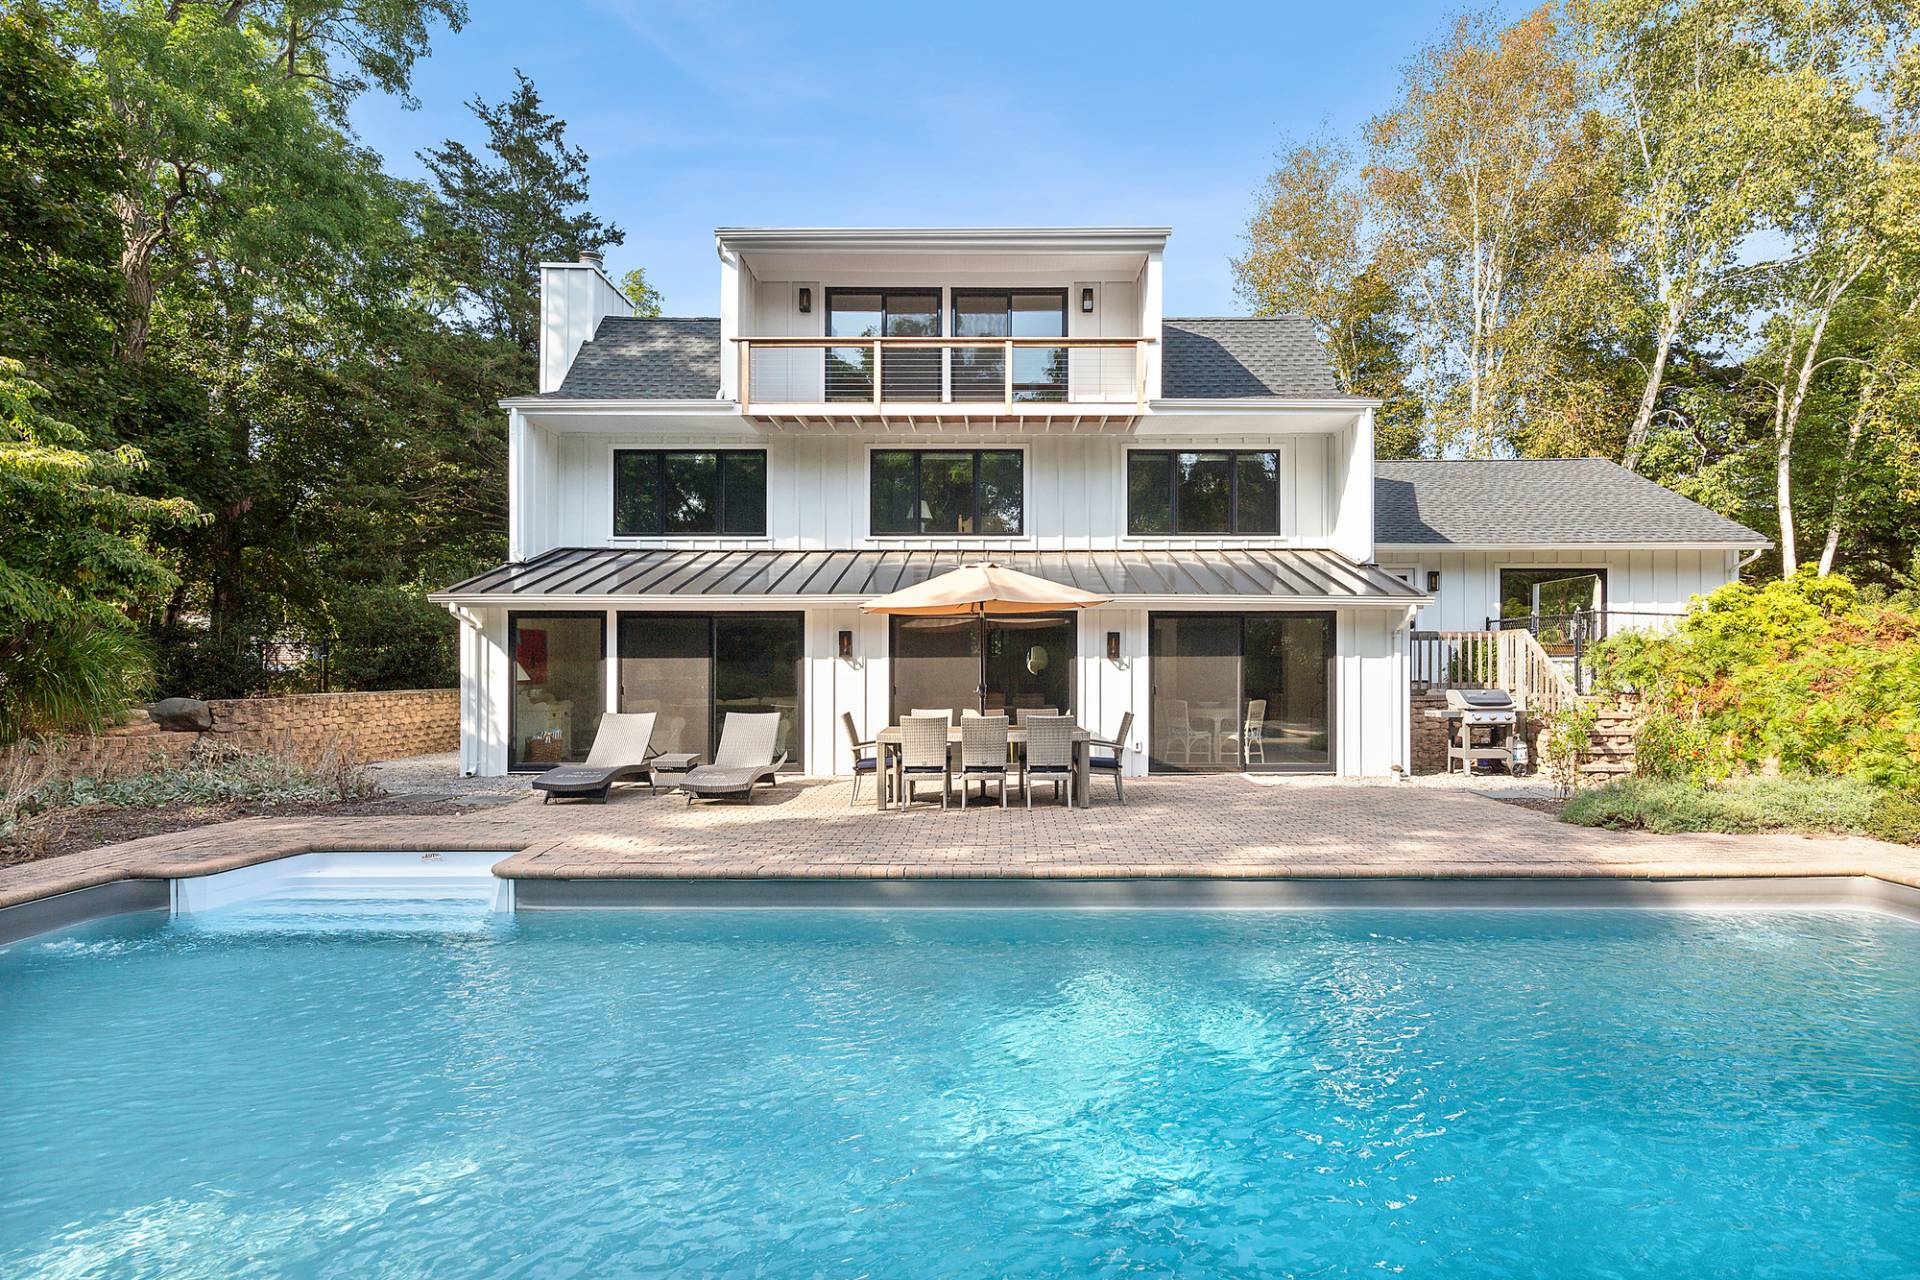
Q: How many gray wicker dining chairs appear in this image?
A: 8